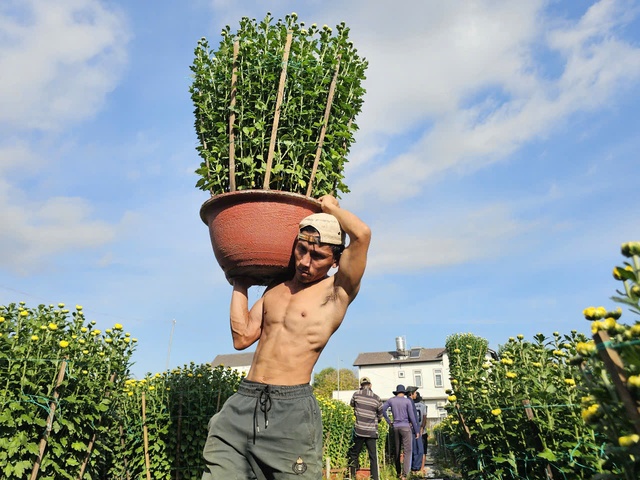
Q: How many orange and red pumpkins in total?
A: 0